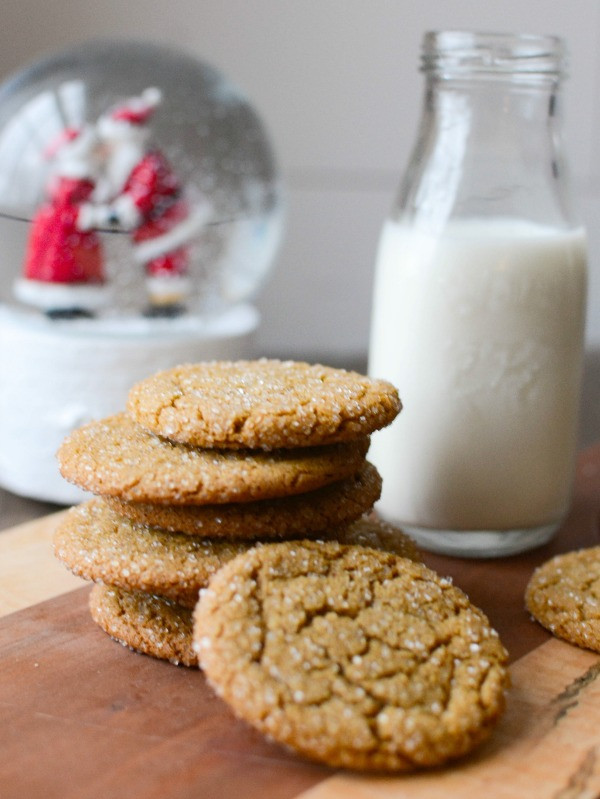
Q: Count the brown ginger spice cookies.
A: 7